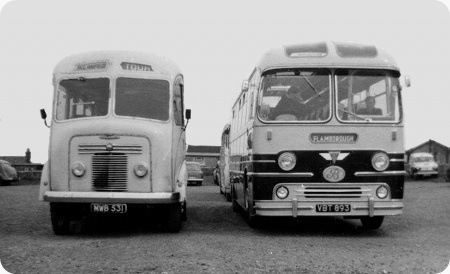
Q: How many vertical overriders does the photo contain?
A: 2